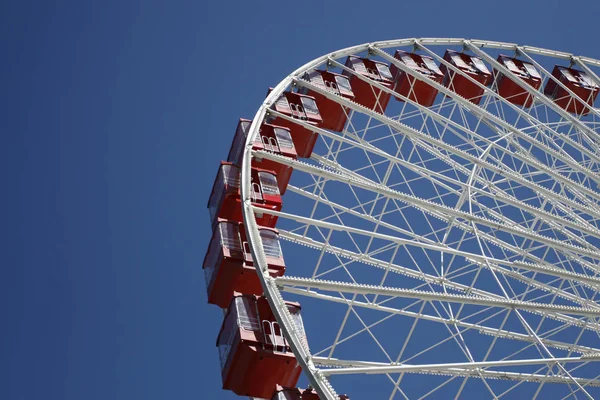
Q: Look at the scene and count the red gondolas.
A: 12